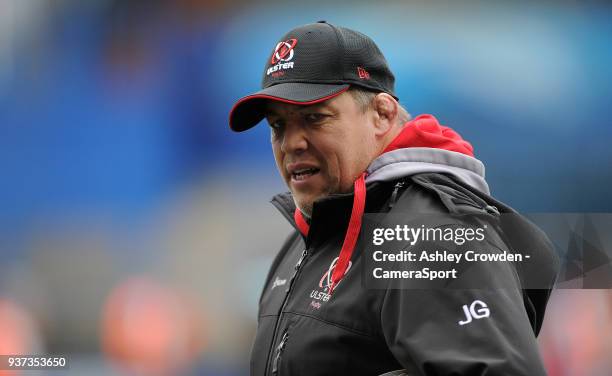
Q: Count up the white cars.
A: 0